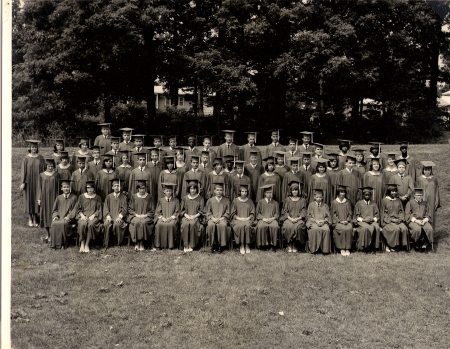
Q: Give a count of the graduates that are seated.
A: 15